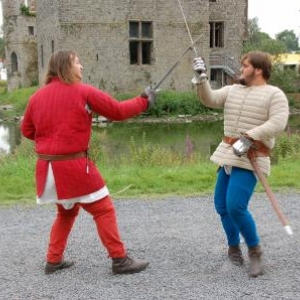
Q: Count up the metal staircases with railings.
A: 1